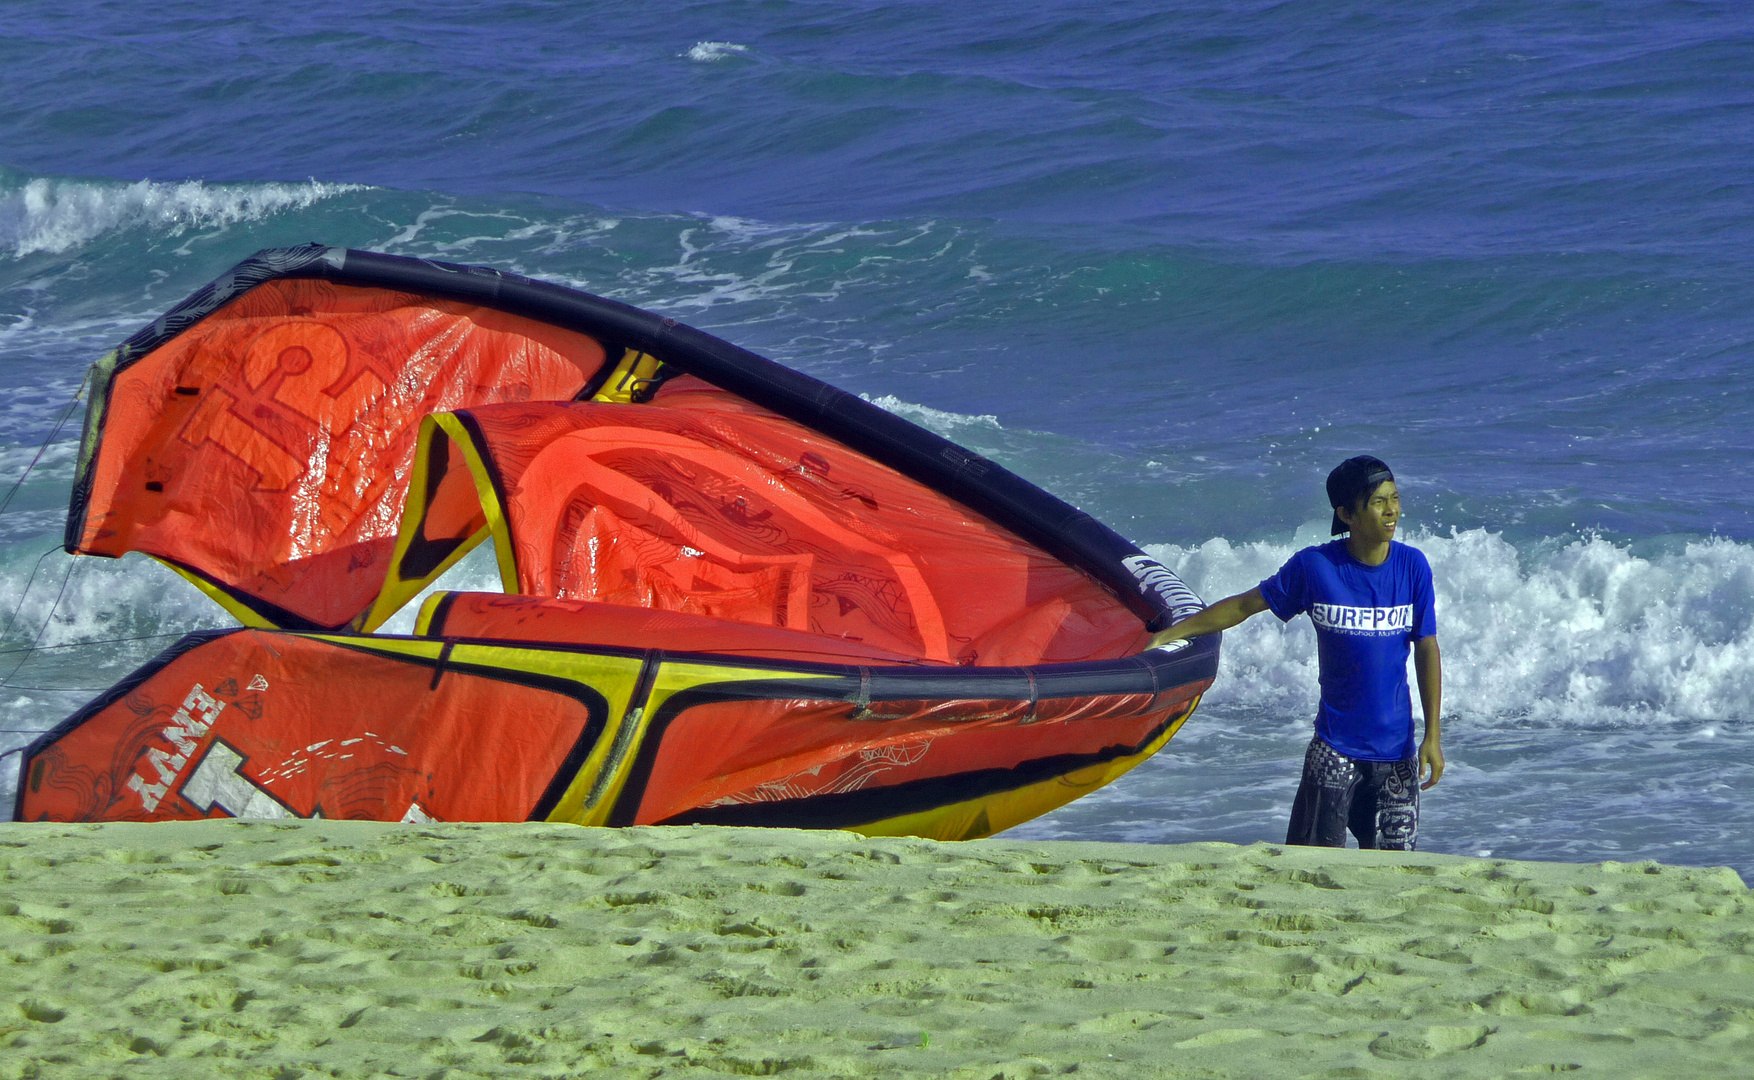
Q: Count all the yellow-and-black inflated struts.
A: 2